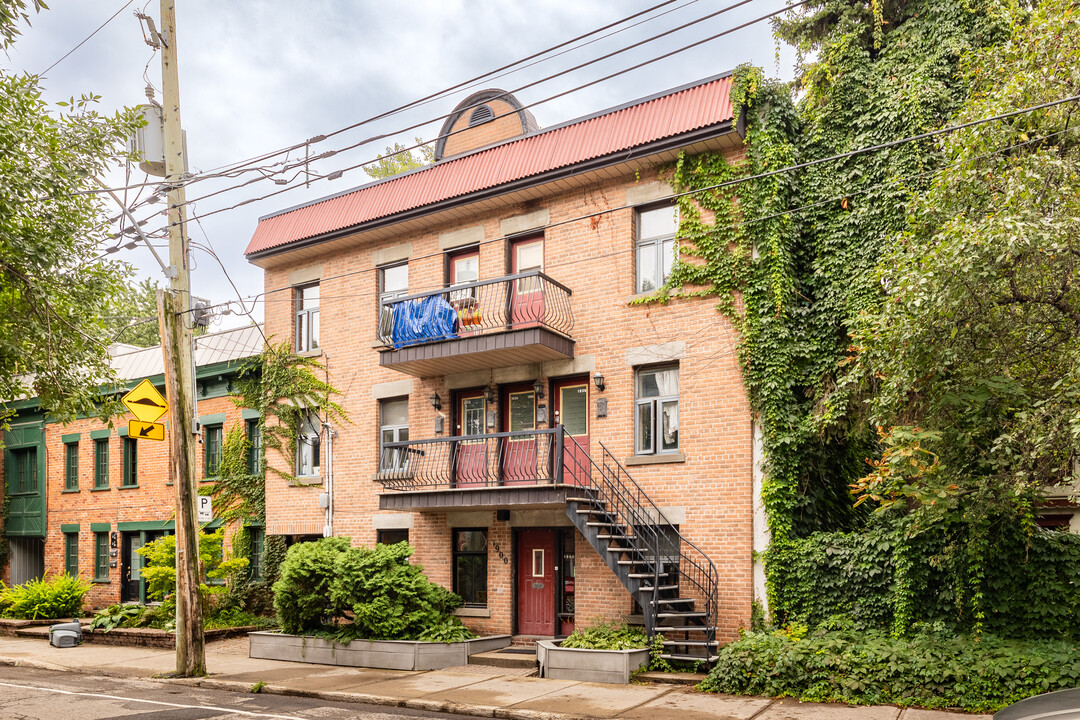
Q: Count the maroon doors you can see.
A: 6